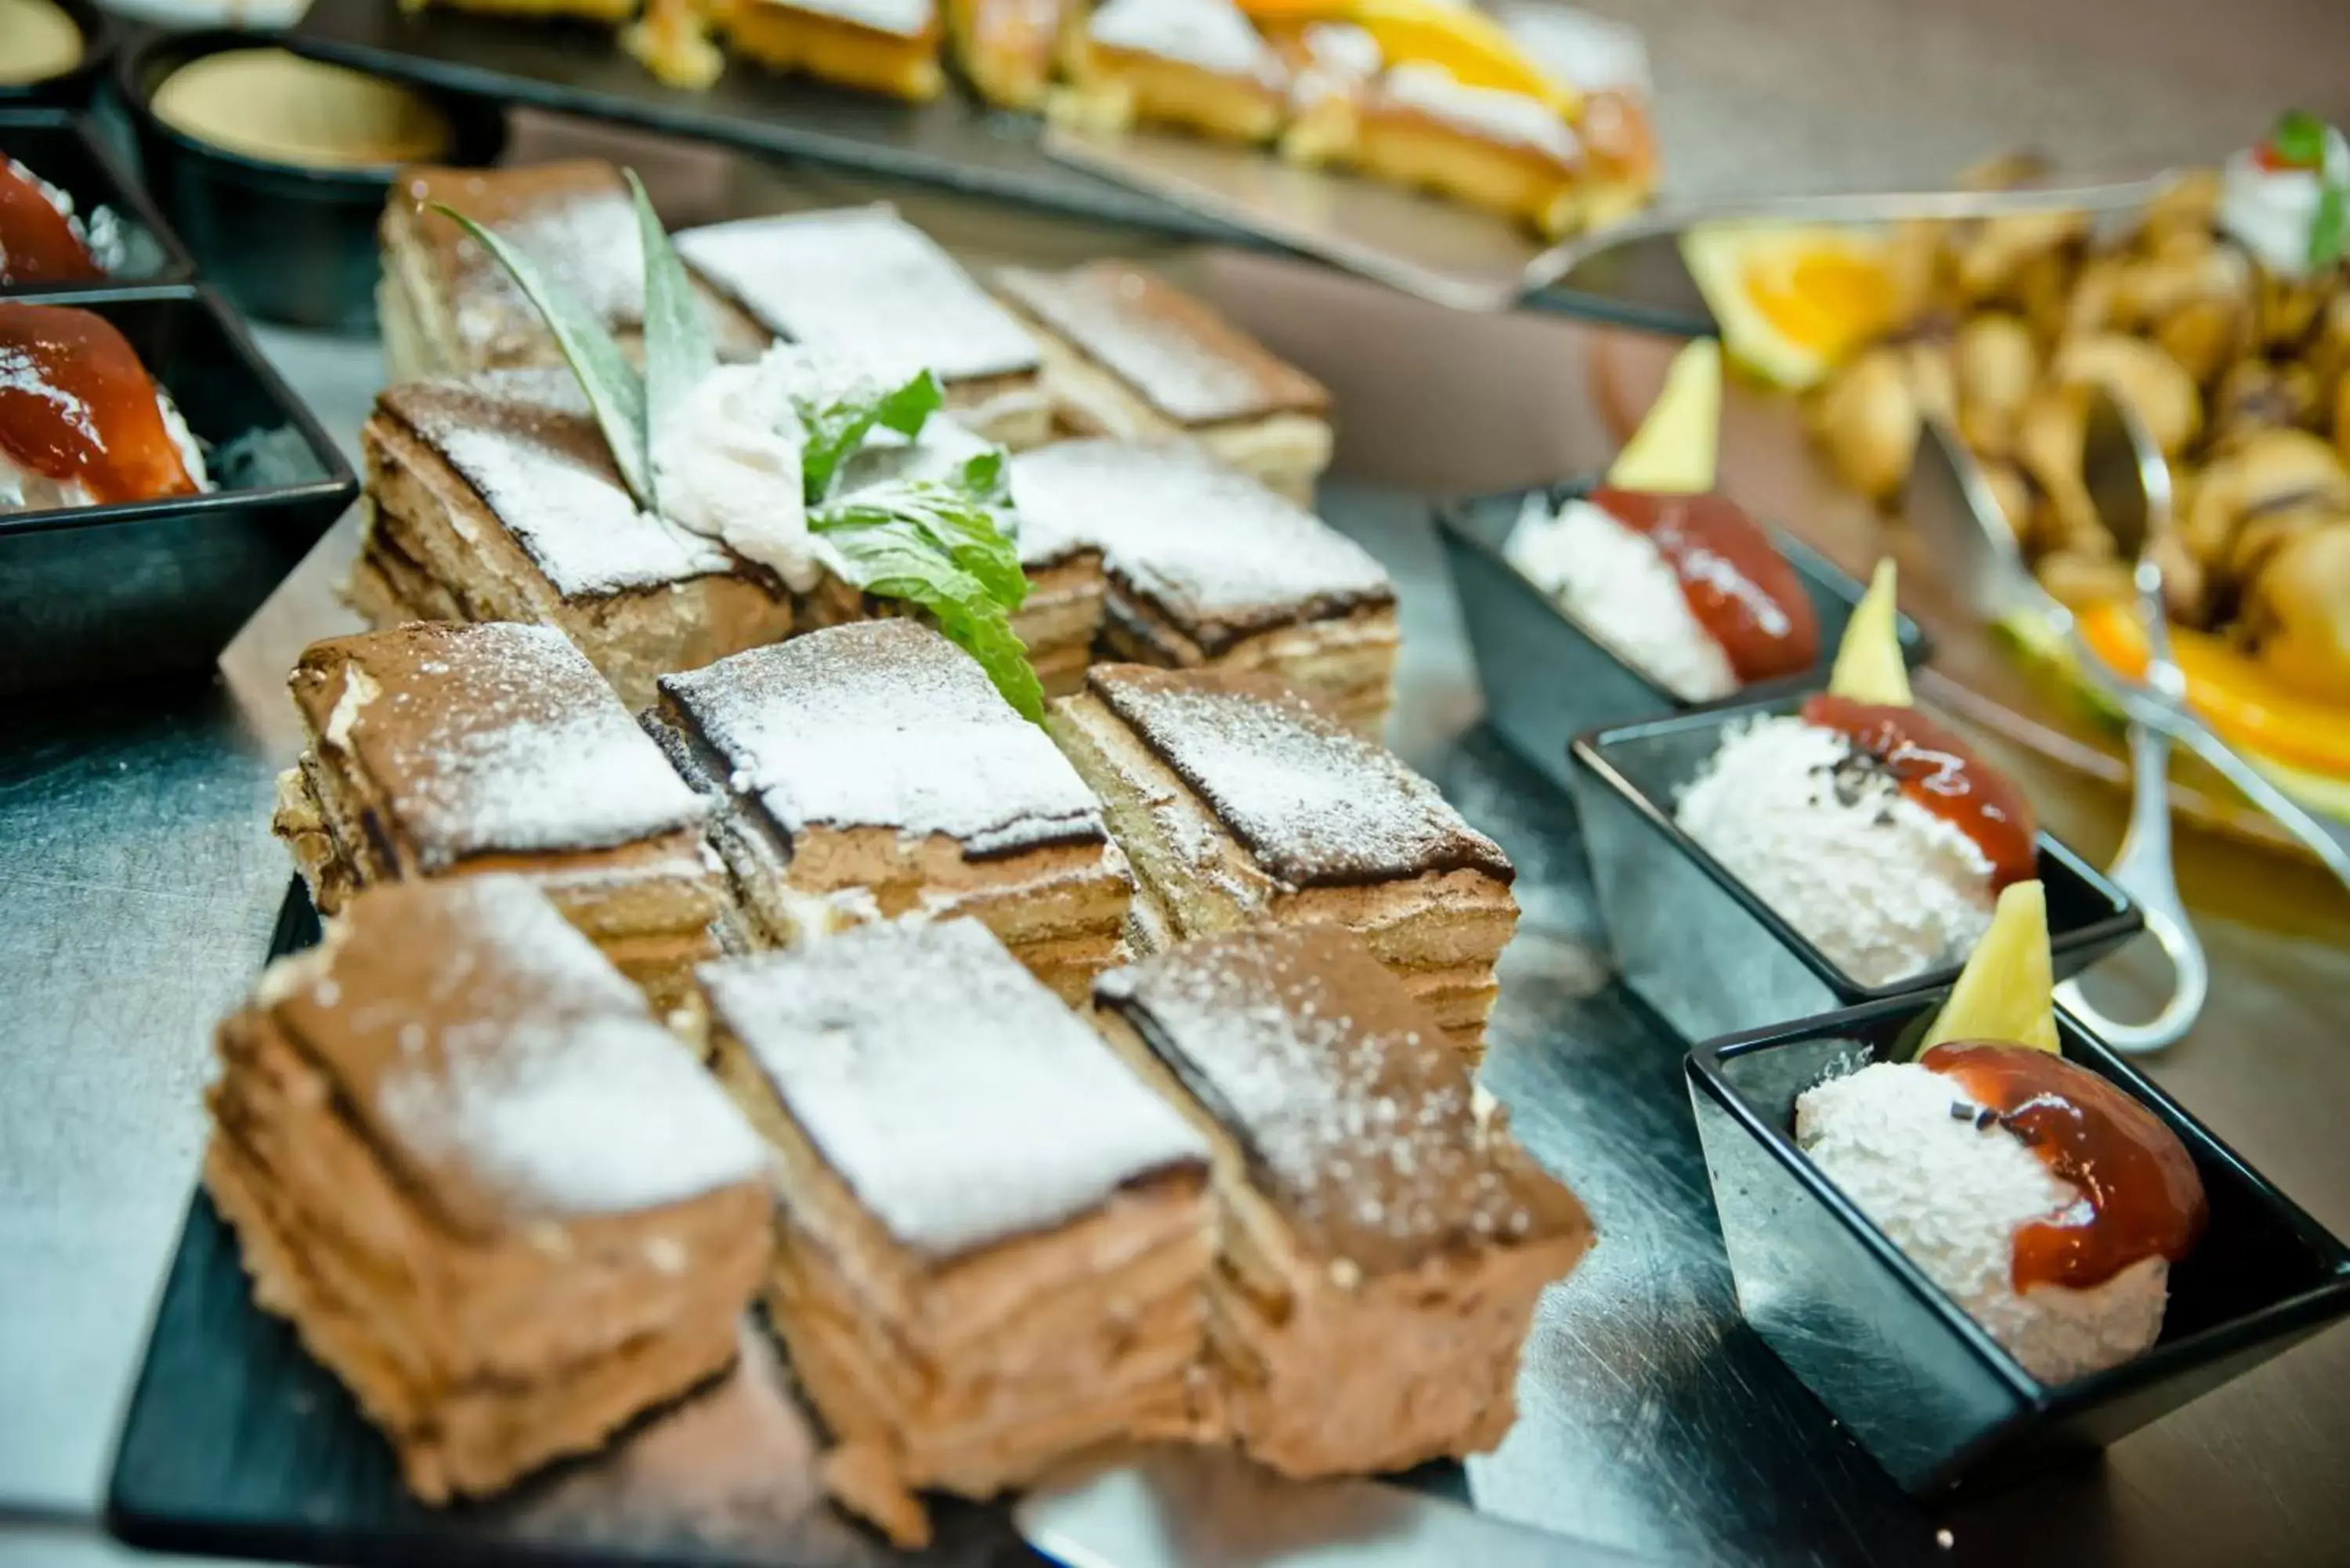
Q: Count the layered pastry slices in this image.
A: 12